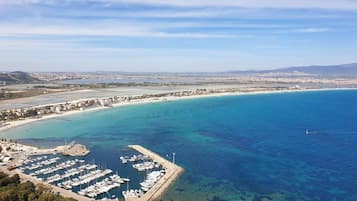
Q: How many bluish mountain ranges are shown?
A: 1